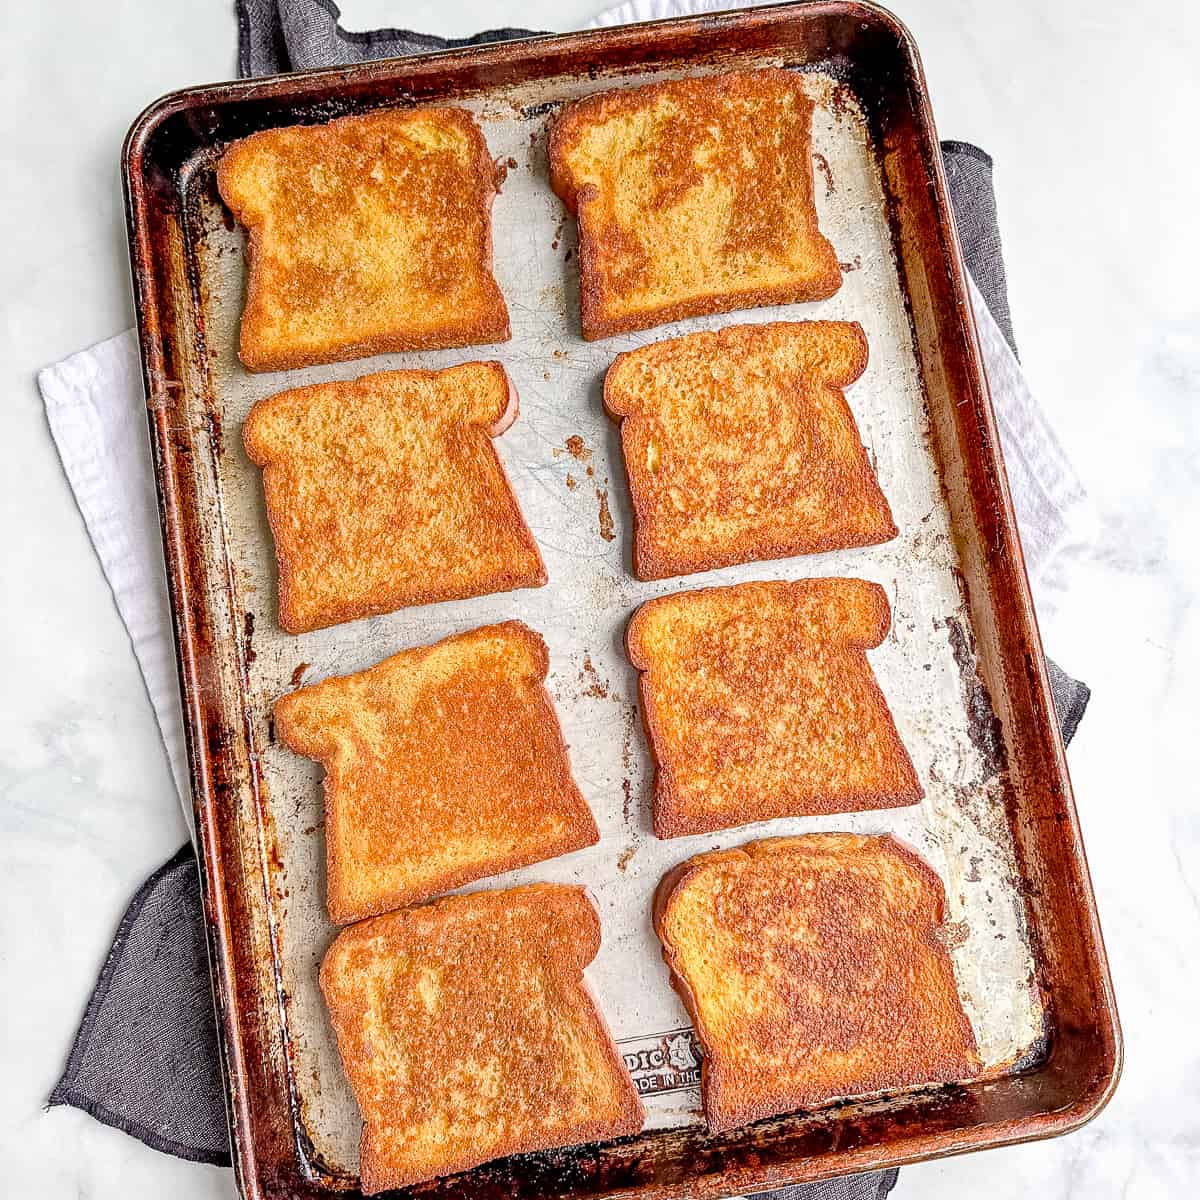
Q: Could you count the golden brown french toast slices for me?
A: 8